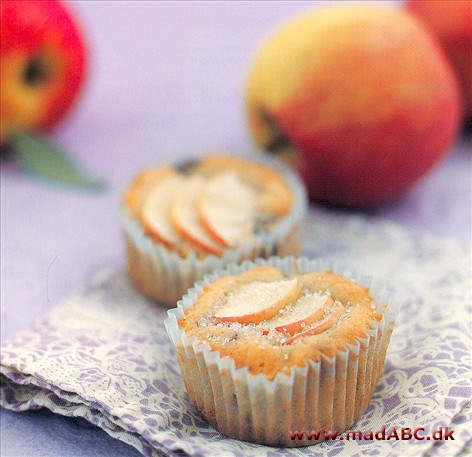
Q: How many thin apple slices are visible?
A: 6